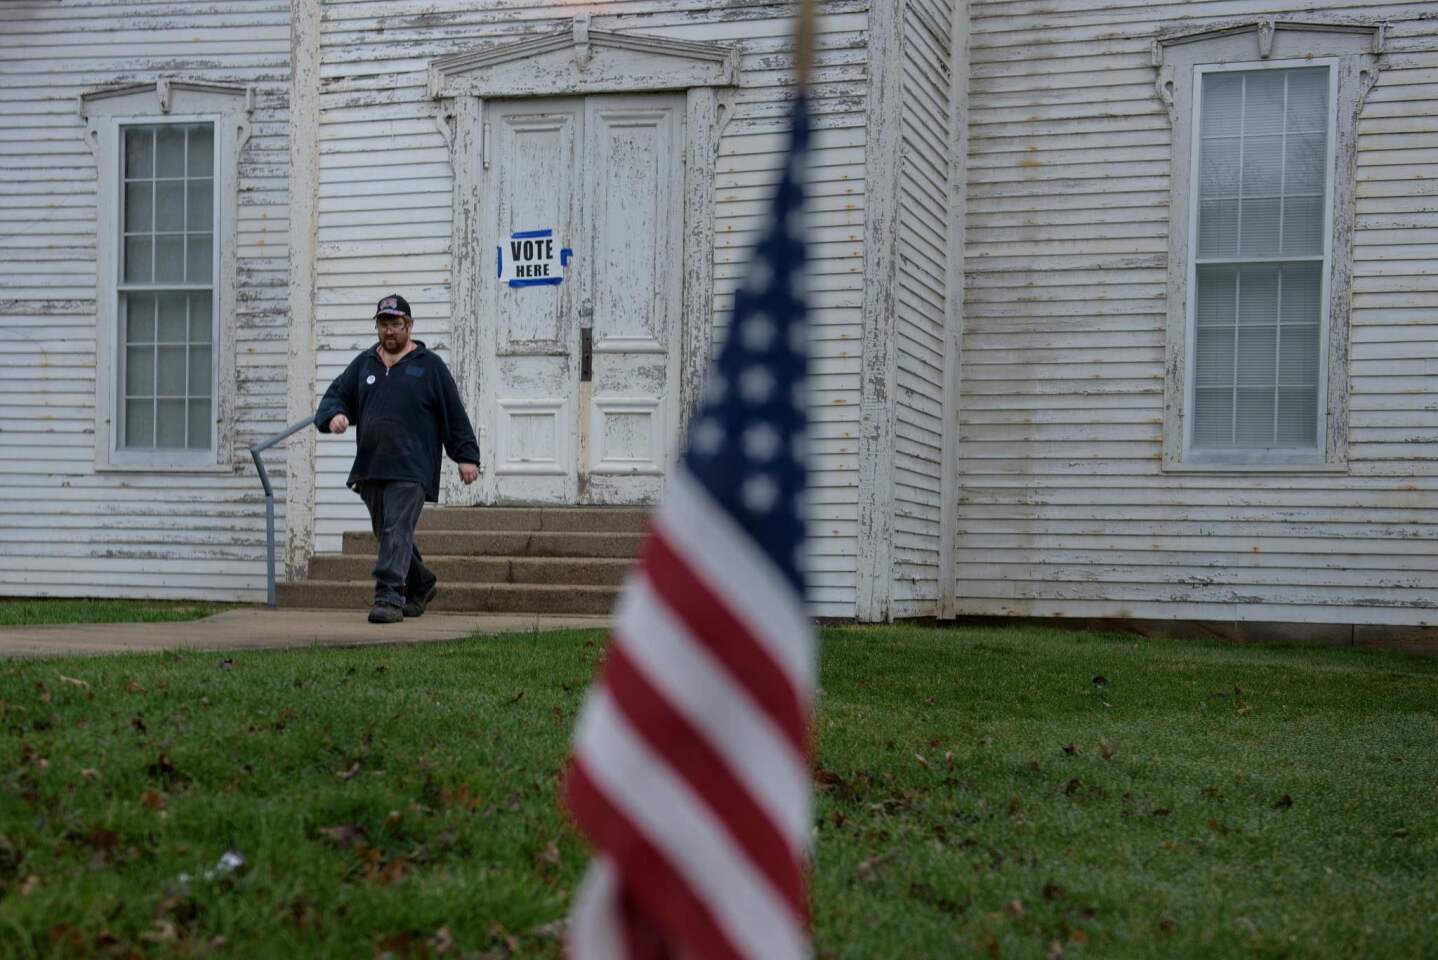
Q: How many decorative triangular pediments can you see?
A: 3